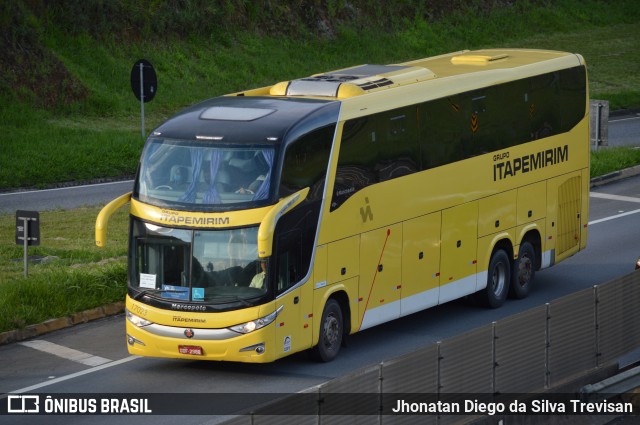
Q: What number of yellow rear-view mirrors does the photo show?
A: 2